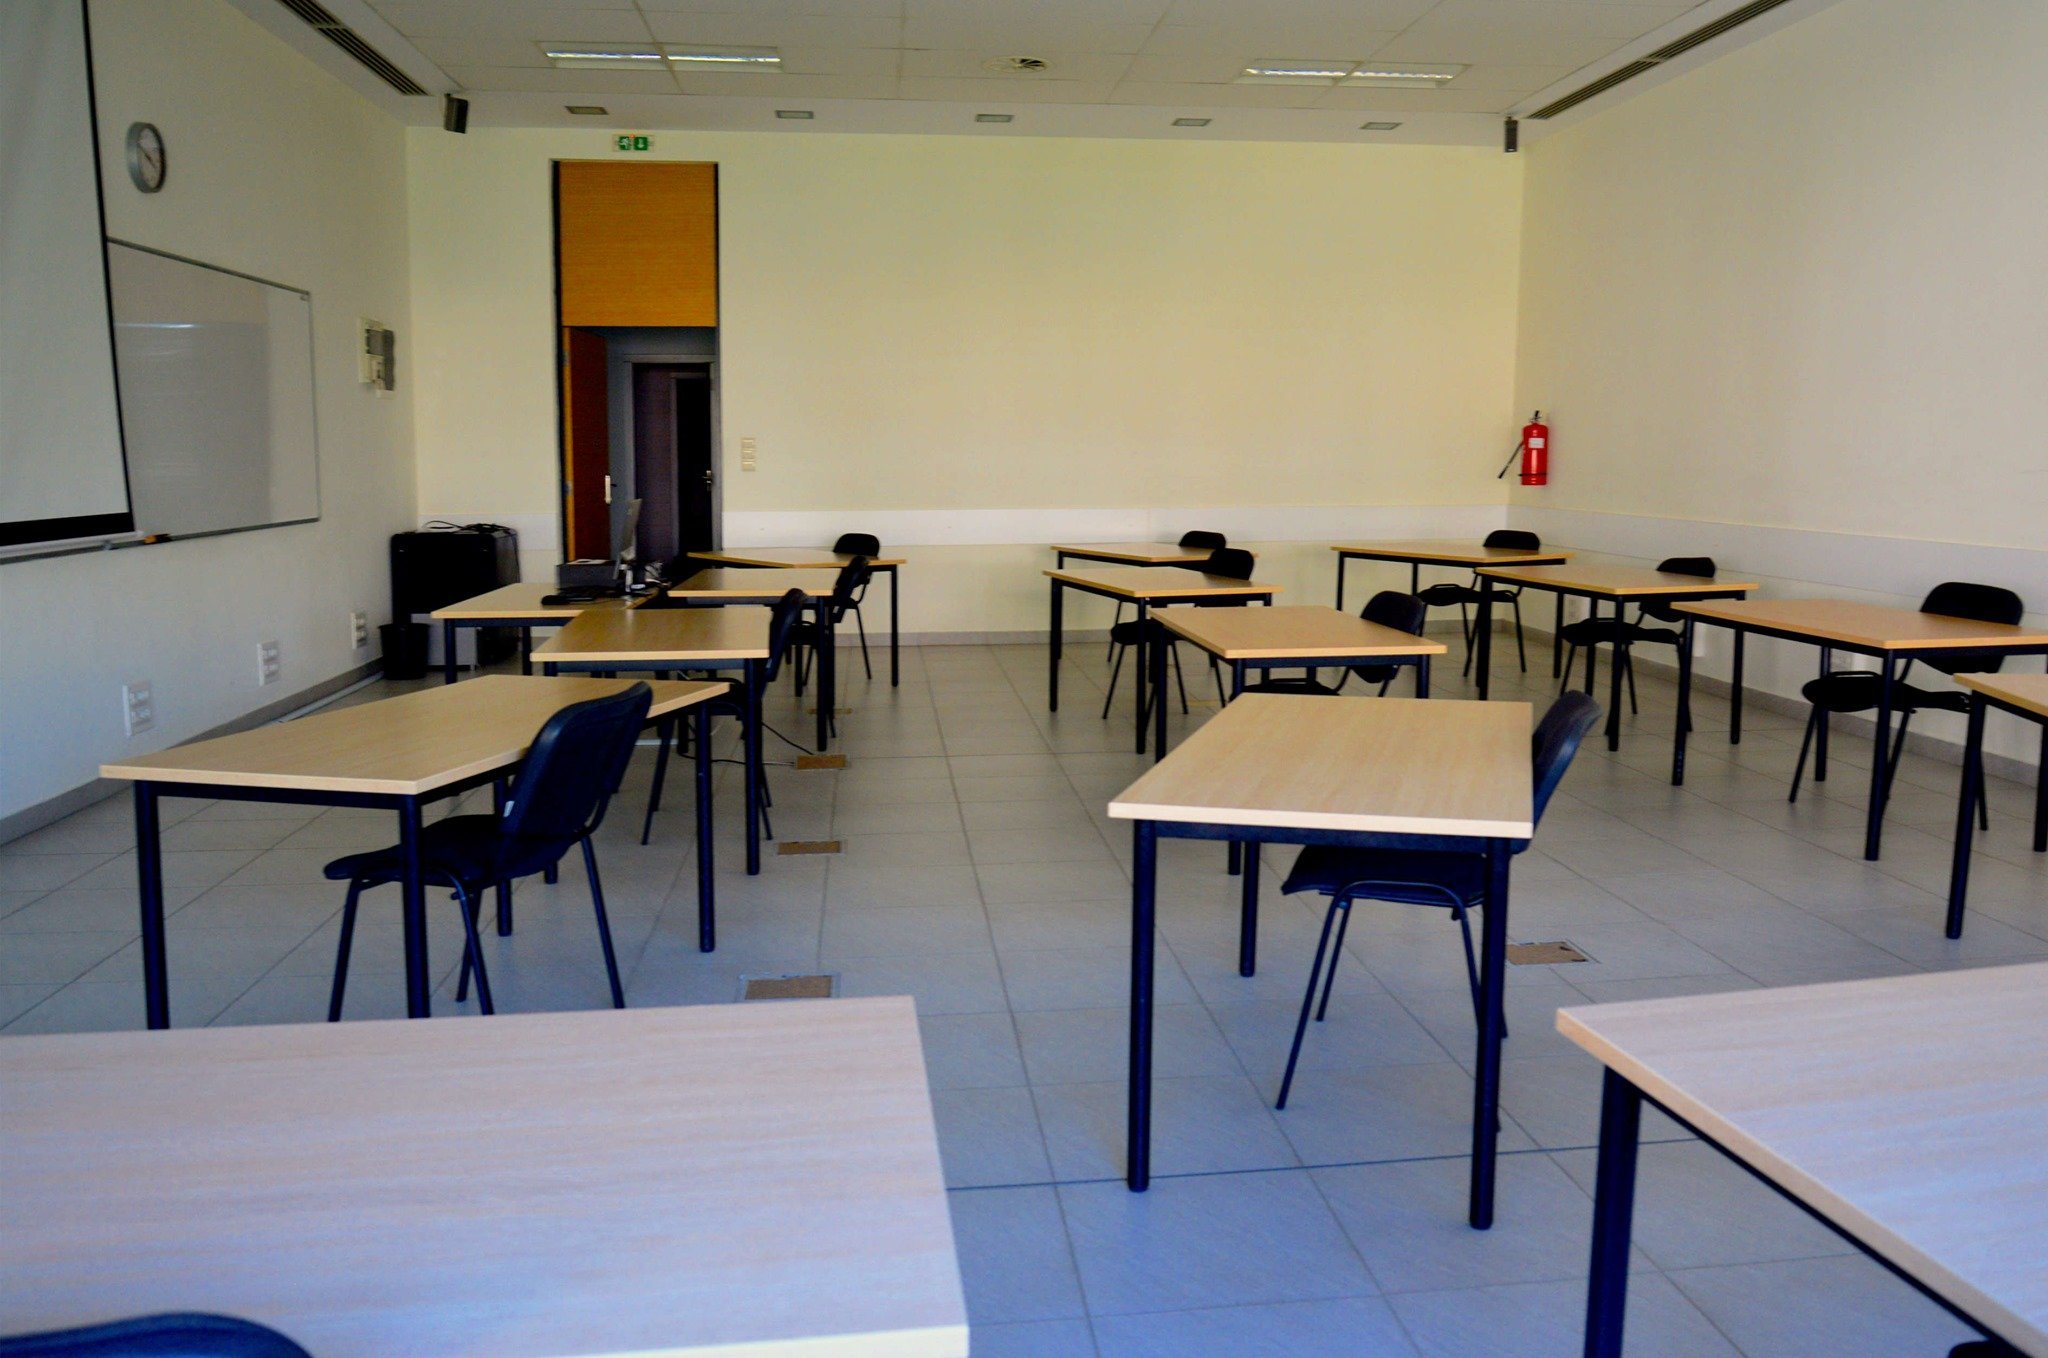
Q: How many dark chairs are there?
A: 13